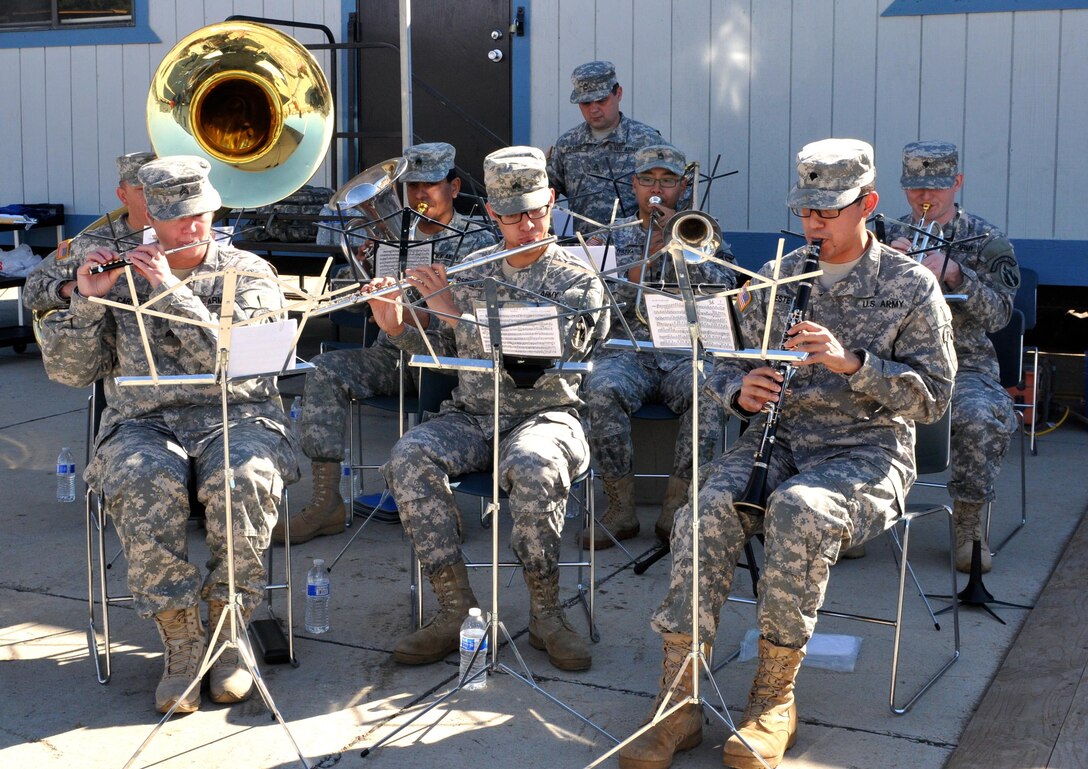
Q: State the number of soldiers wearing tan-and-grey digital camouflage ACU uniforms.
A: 8